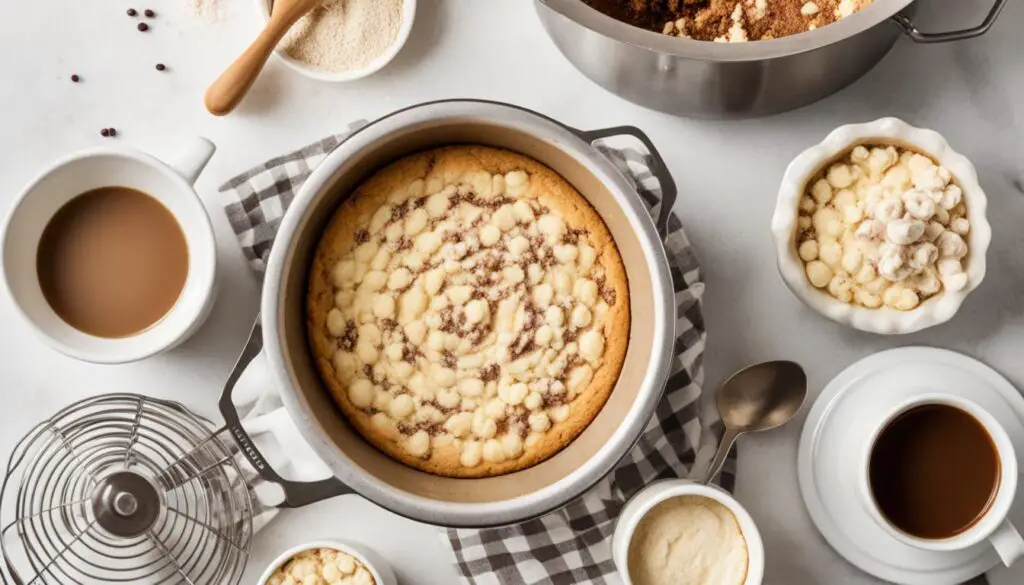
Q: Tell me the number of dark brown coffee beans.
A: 7